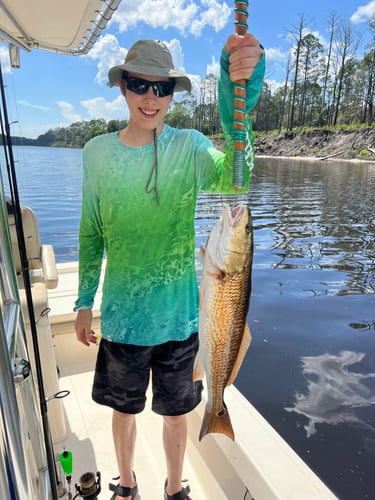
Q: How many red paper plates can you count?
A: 0